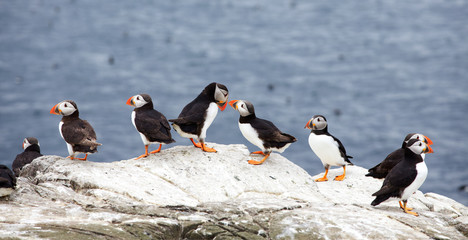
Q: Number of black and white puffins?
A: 9